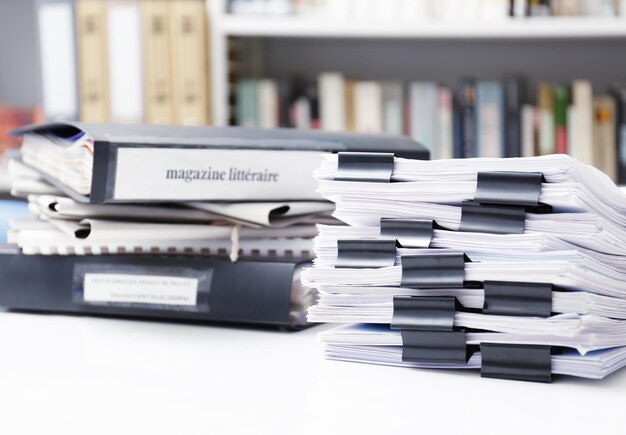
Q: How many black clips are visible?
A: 10